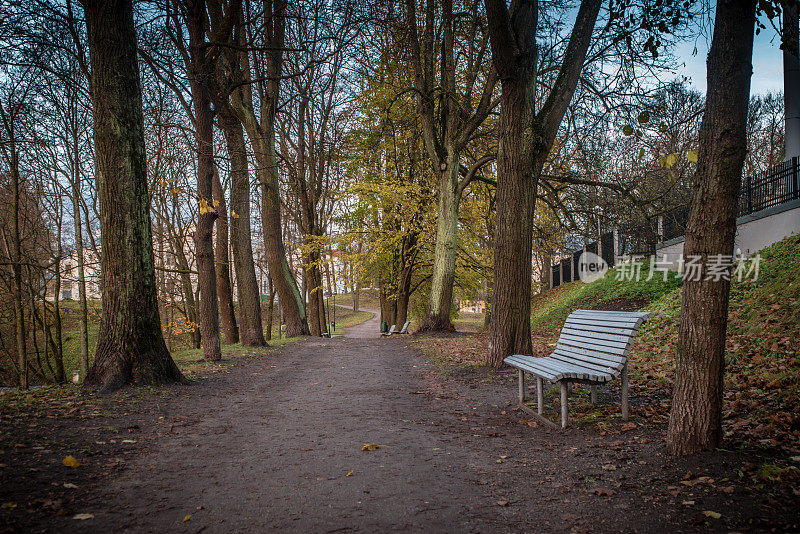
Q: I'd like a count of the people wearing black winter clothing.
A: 0